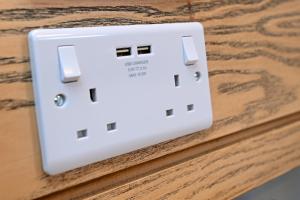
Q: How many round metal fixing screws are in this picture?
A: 2